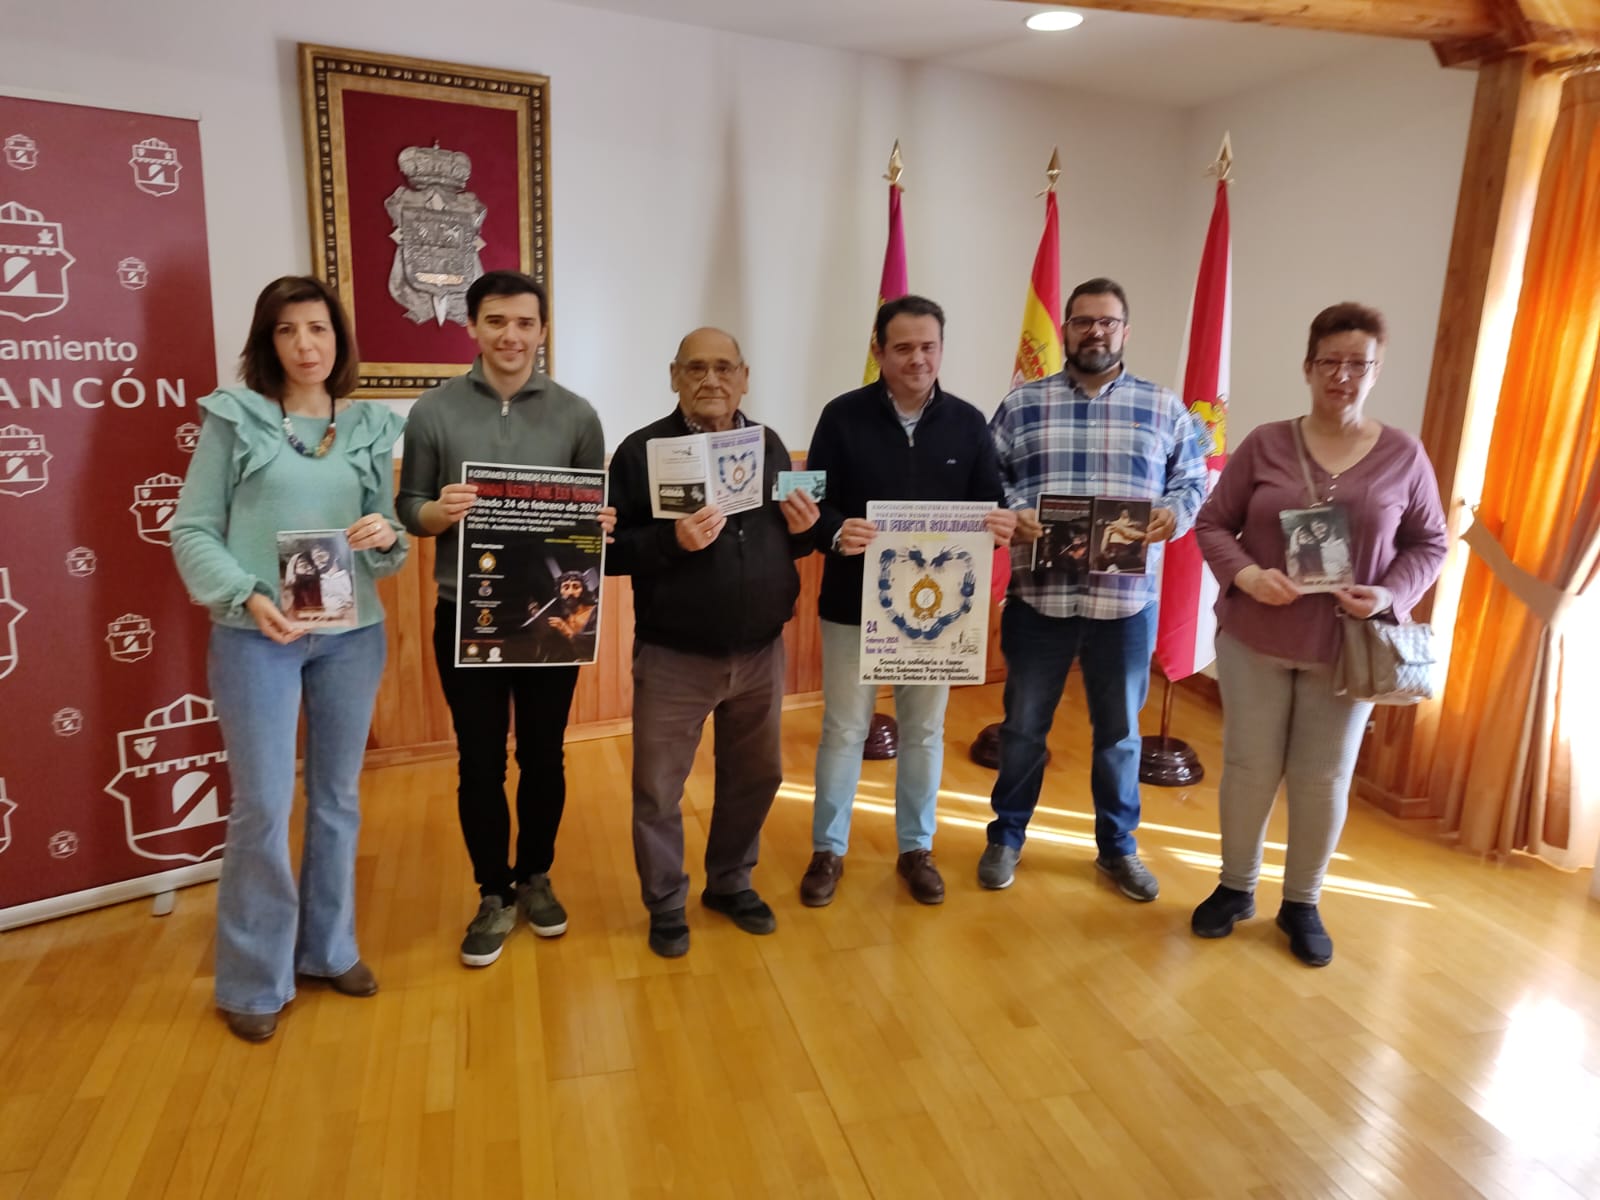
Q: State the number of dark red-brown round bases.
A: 3